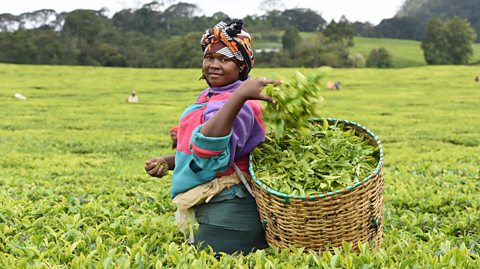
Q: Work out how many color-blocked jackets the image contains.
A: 1